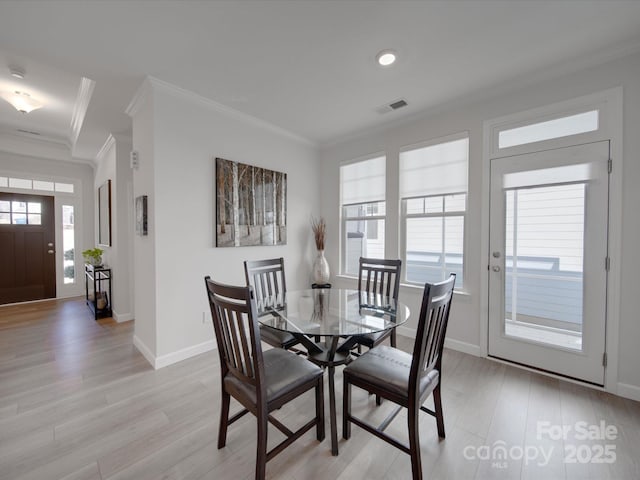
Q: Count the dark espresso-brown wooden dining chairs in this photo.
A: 4